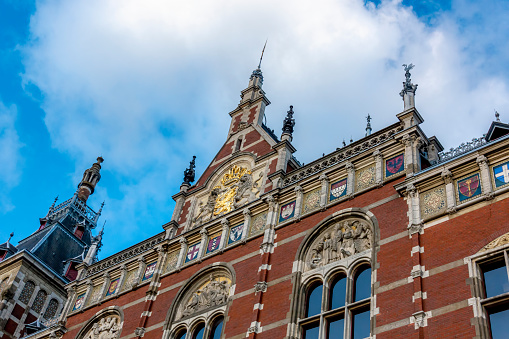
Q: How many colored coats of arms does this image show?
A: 11